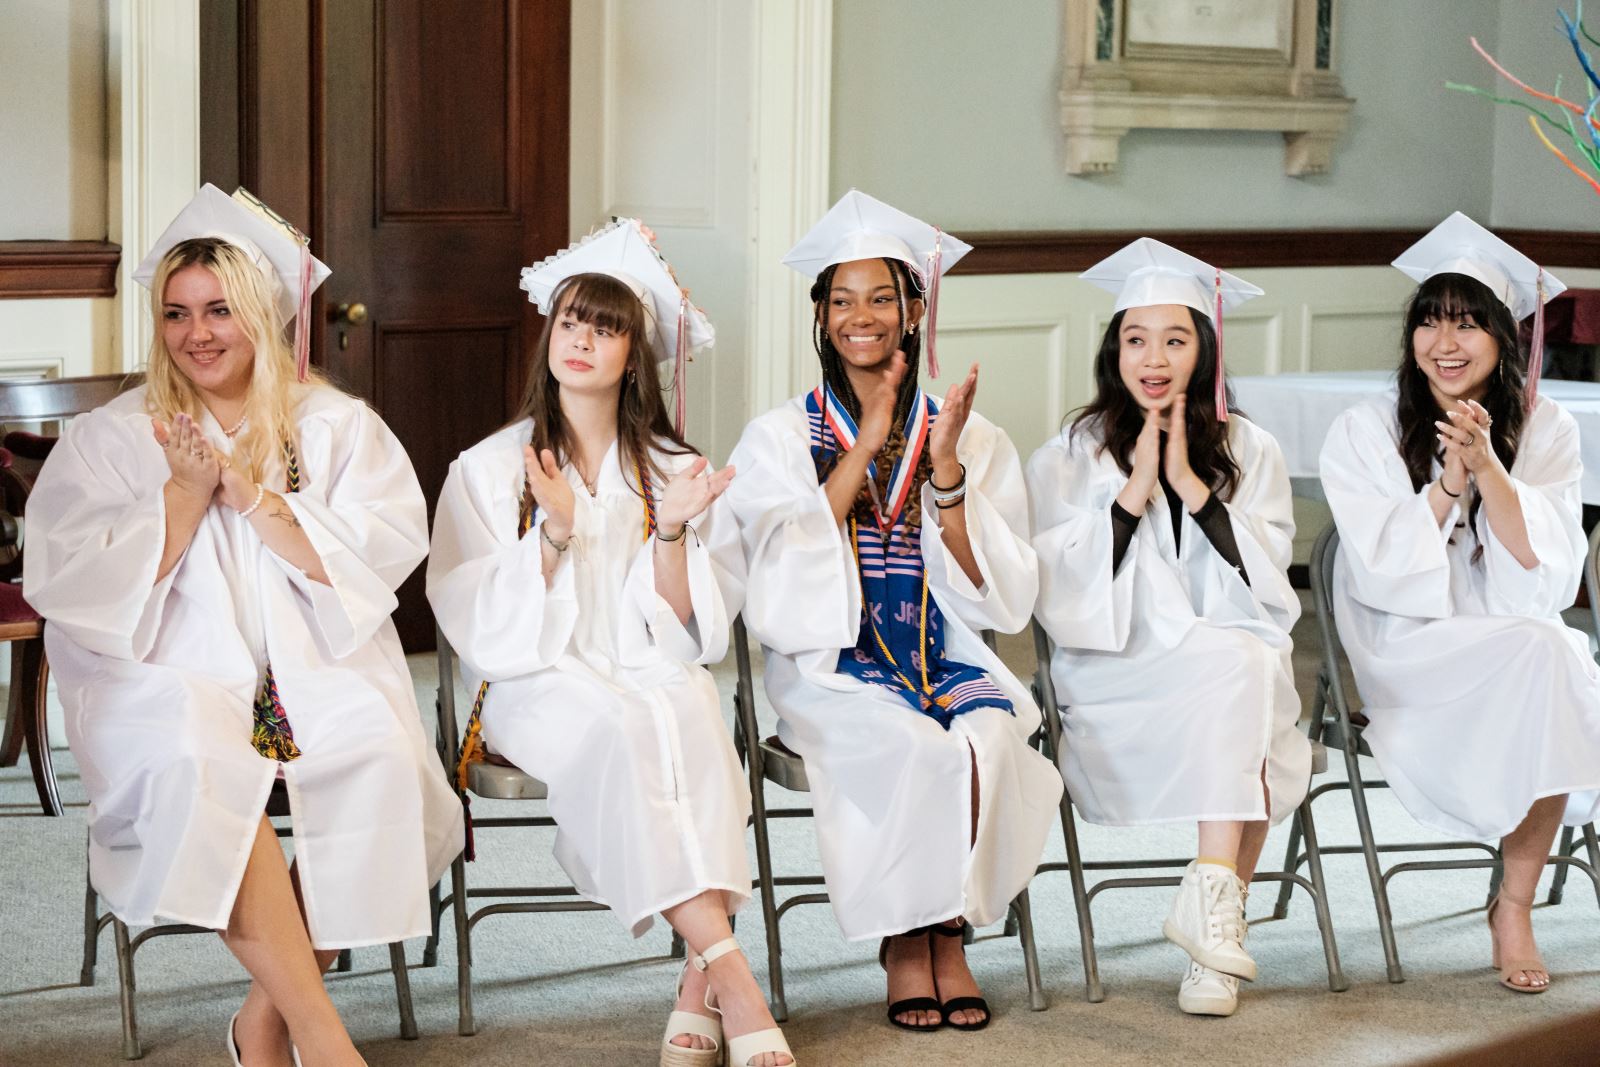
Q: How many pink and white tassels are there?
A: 5